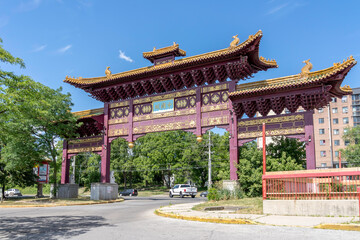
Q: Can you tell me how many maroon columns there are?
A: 4